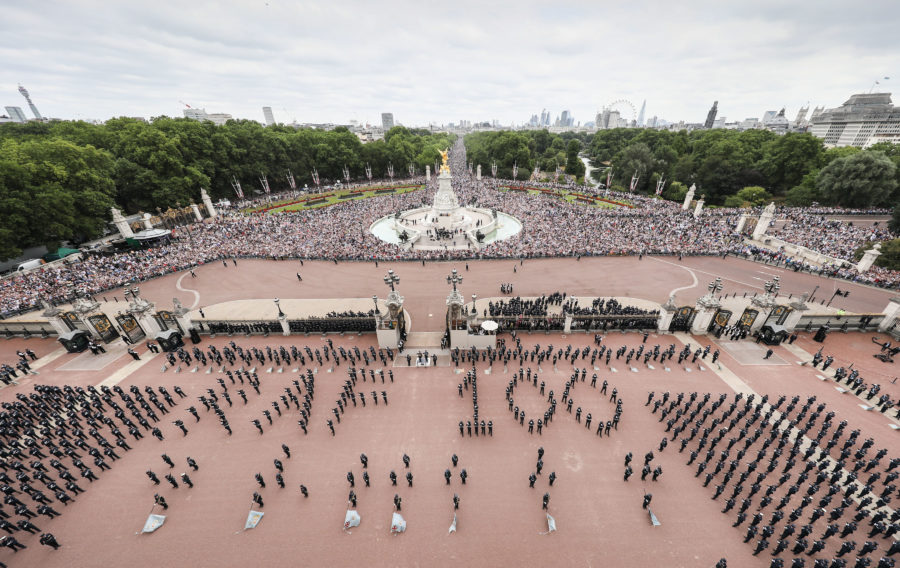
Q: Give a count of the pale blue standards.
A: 7